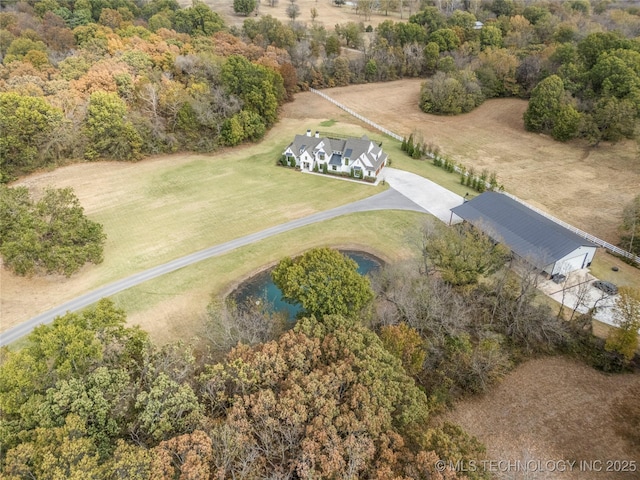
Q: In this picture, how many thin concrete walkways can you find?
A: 1